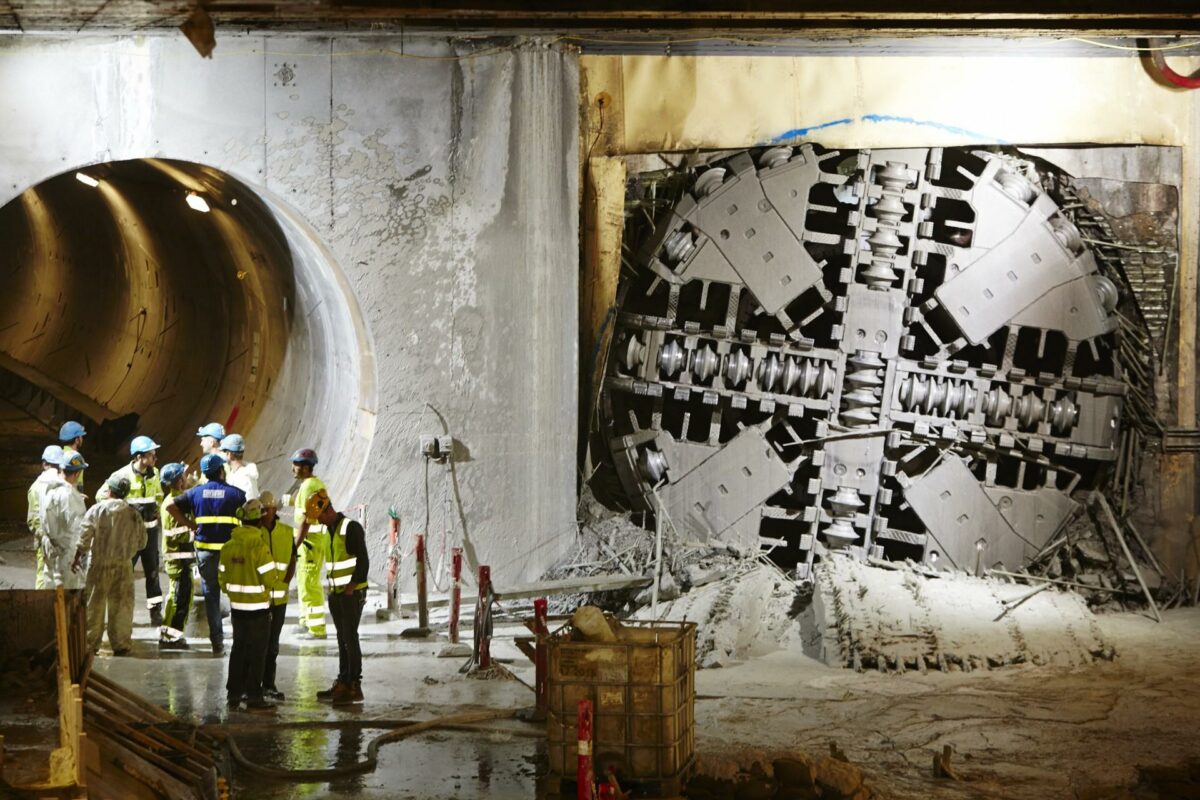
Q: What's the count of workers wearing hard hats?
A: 13